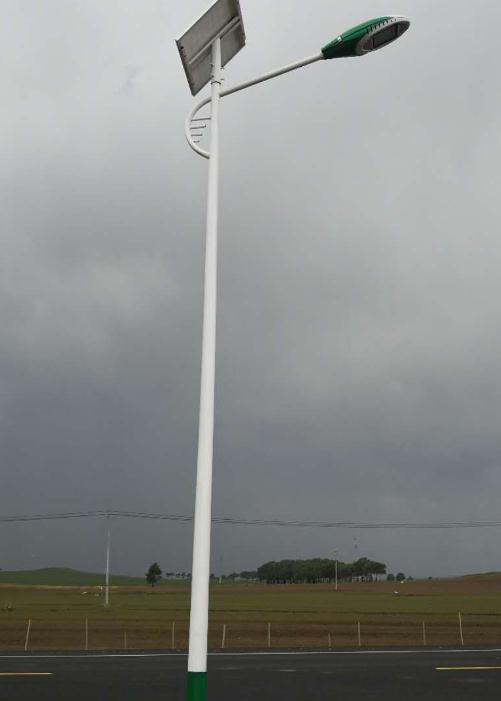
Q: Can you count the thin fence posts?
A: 10